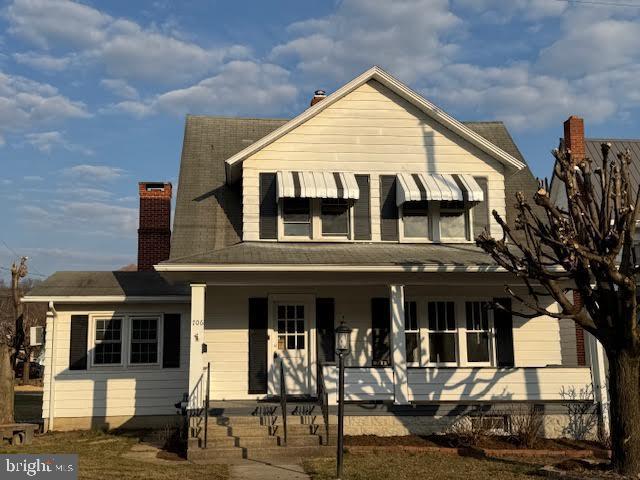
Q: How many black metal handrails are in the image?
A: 3